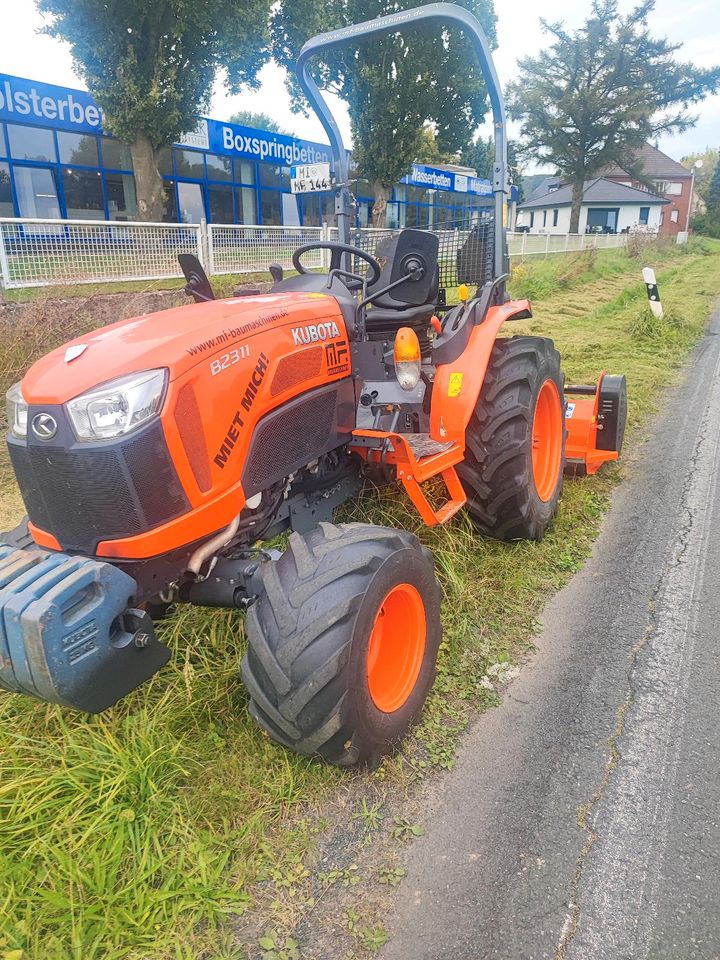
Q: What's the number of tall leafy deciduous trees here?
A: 2